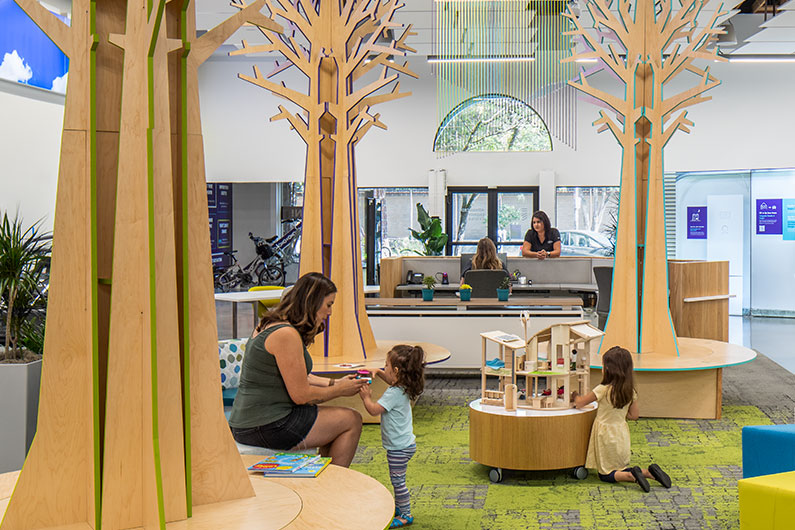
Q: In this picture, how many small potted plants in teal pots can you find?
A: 3